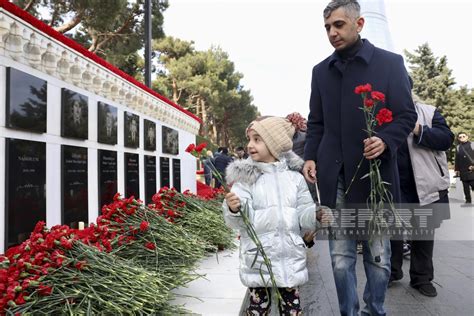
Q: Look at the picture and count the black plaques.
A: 13